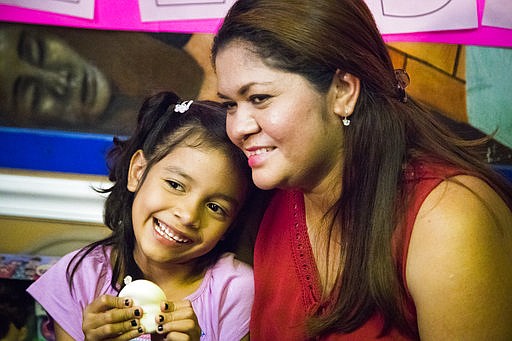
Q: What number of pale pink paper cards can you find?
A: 4